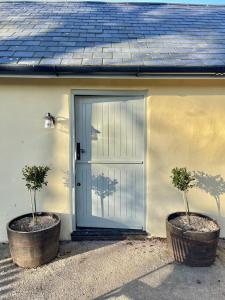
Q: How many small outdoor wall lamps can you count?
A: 1